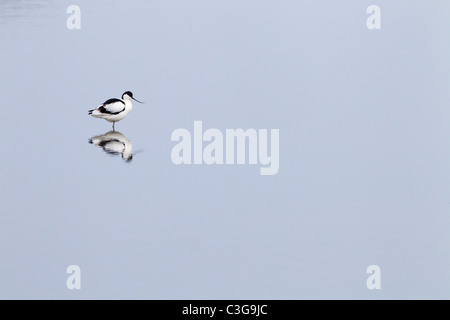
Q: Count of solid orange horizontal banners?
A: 0